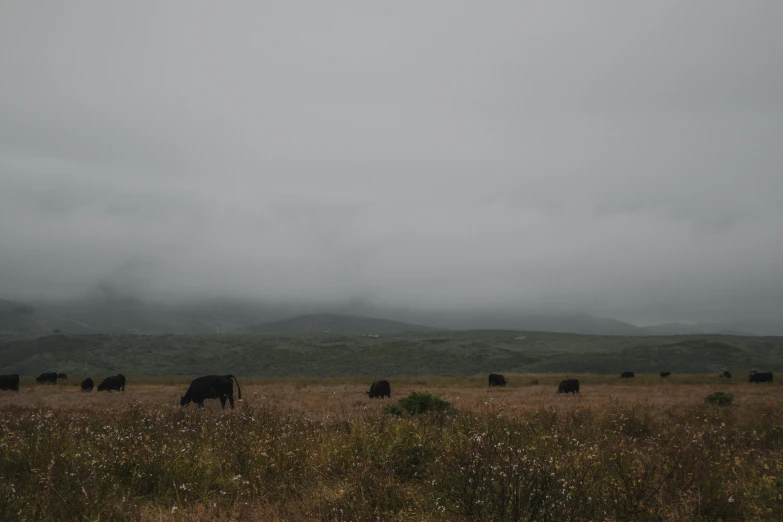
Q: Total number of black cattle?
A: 13